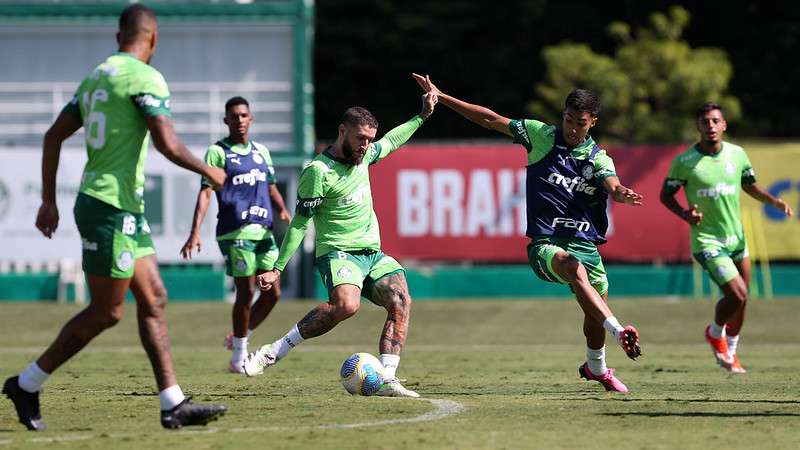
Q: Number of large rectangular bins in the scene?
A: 0